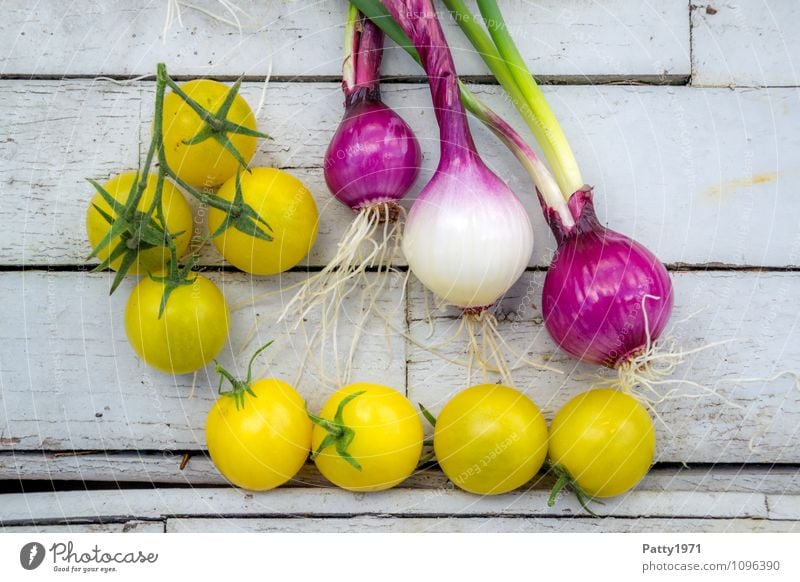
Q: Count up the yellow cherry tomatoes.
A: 8